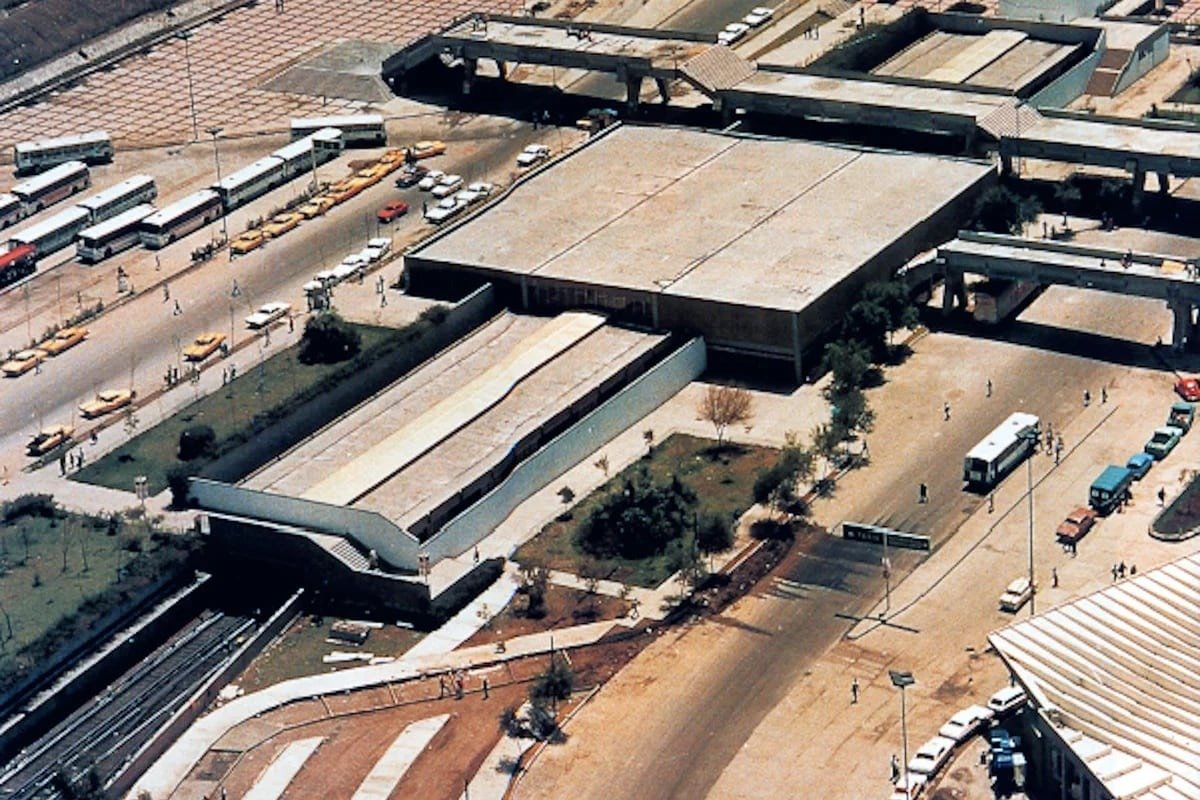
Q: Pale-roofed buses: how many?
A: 11